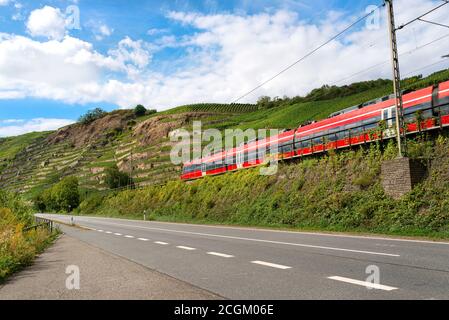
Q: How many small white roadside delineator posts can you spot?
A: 2